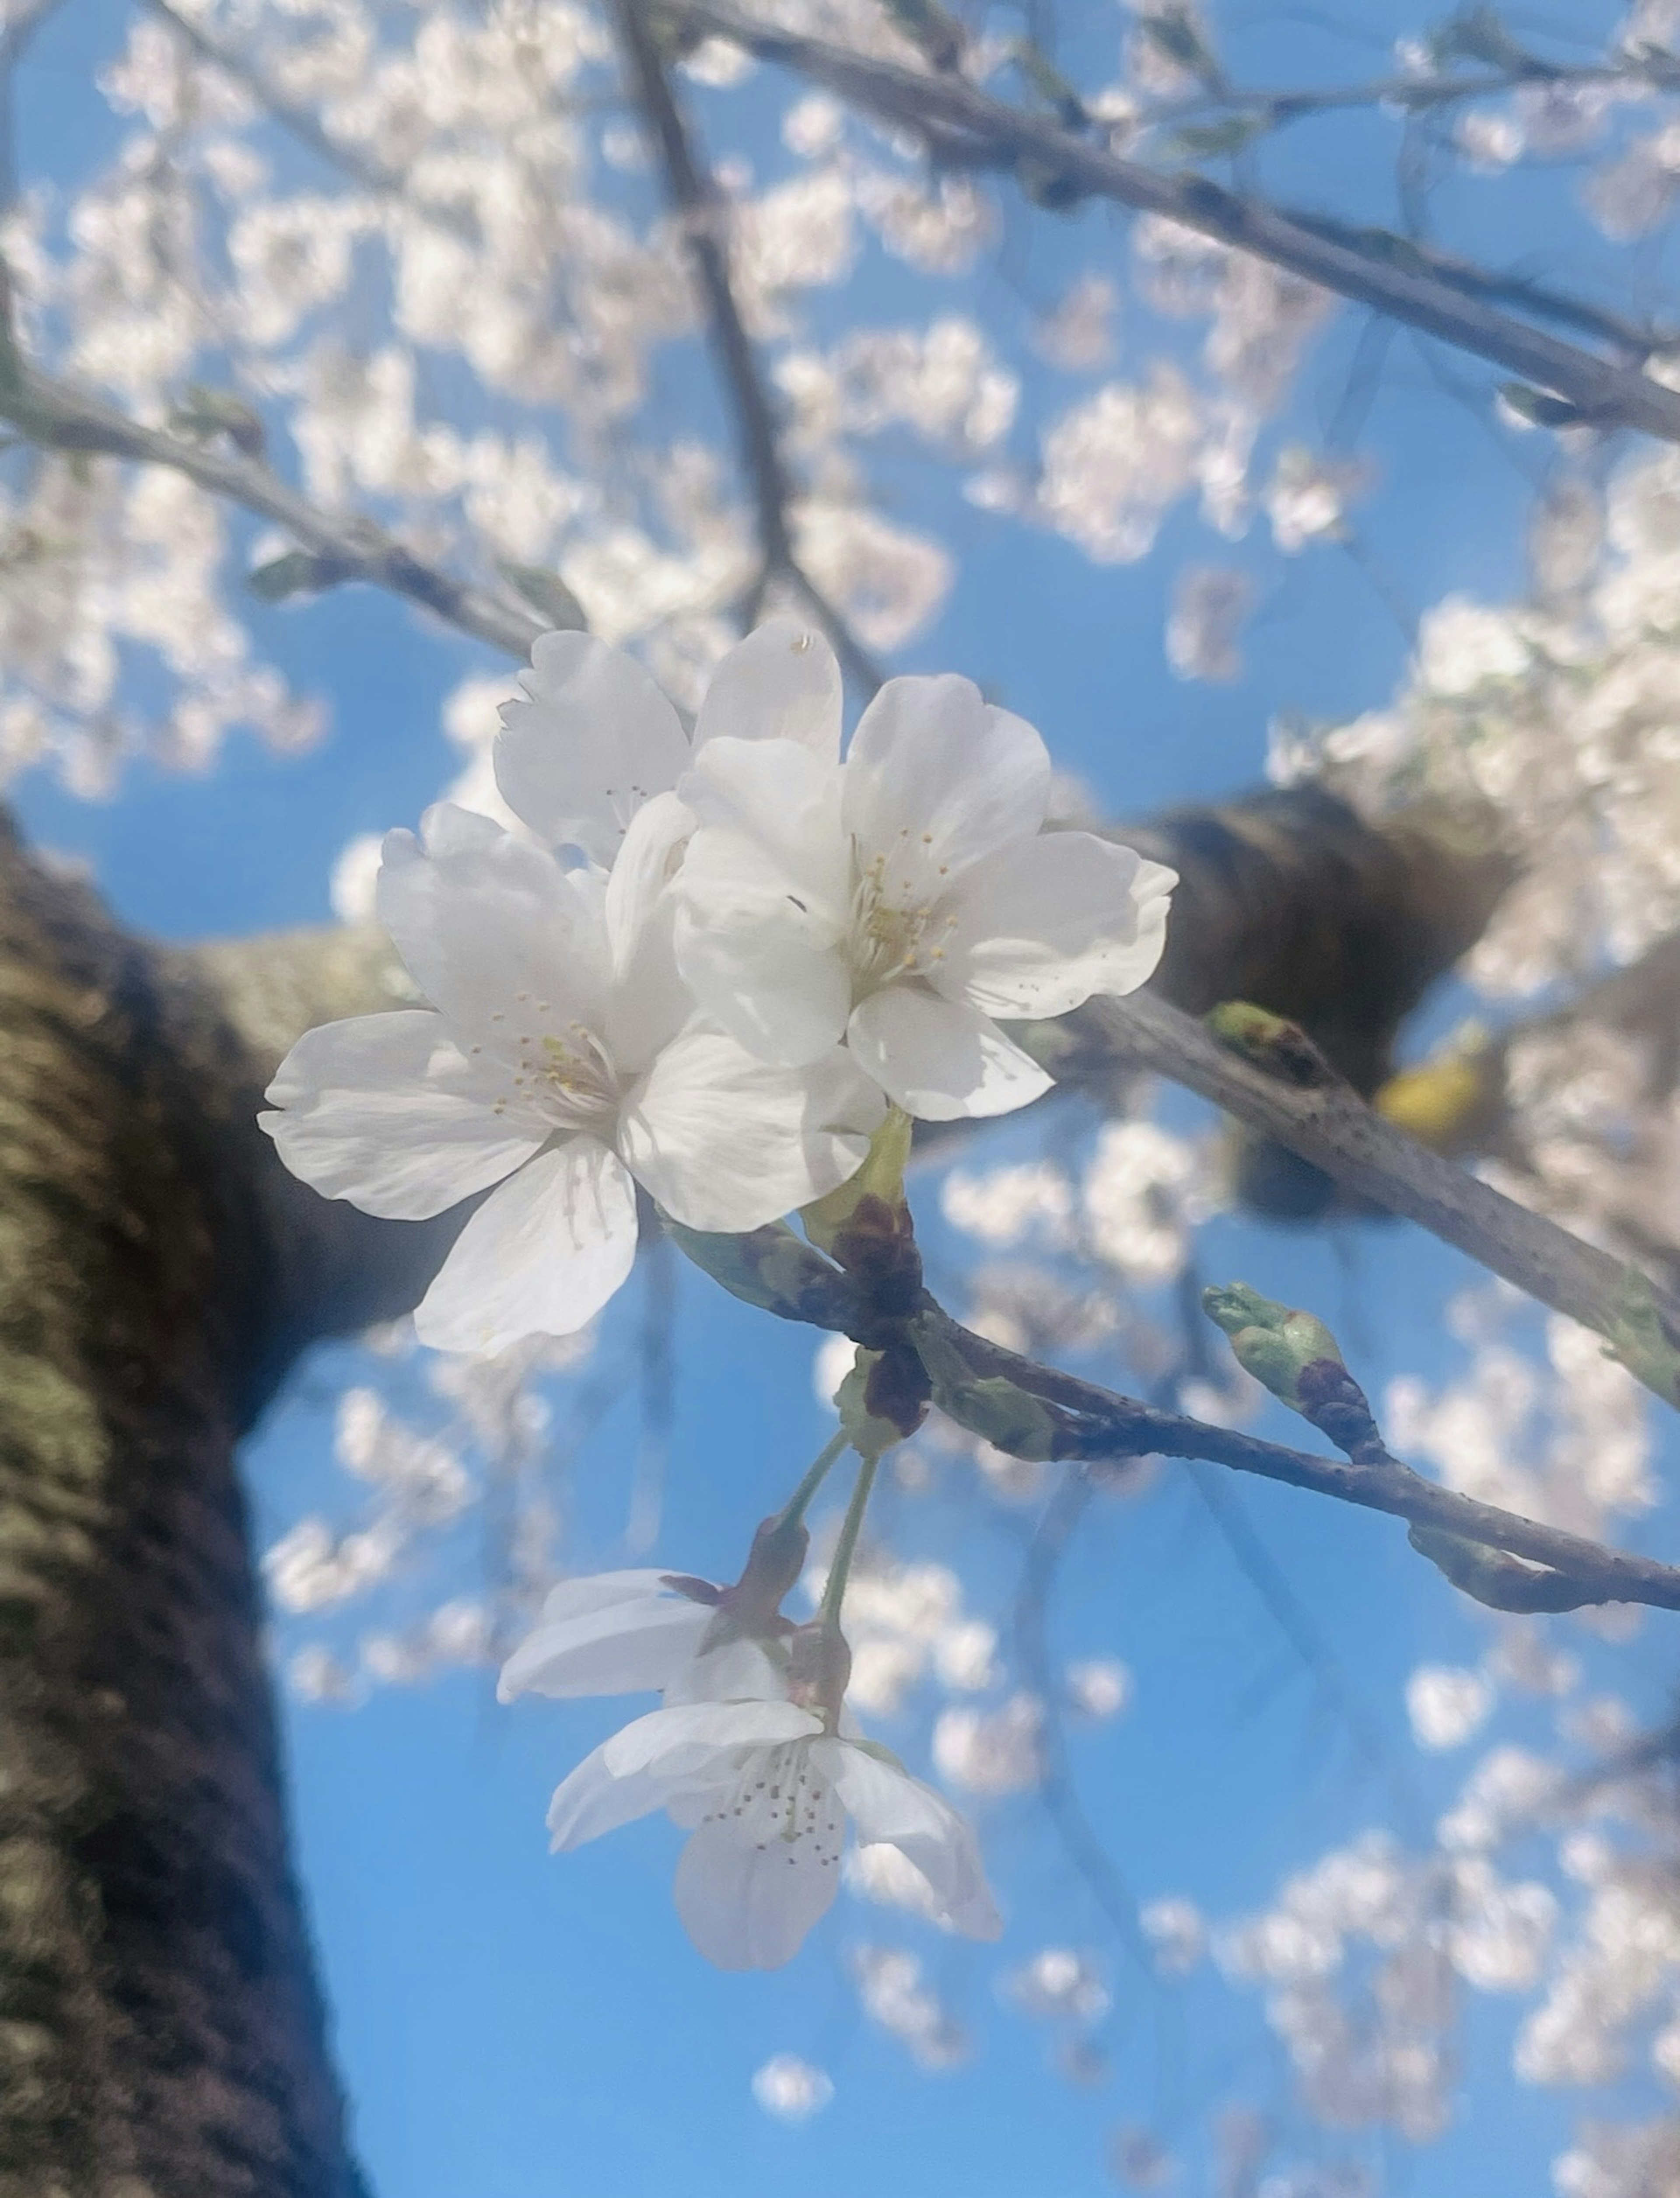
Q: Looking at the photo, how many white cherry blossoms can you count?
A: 5